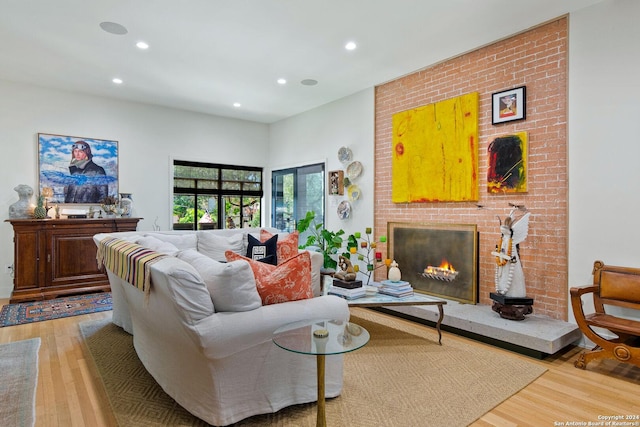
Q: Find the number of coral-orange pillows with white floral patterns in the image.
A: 2